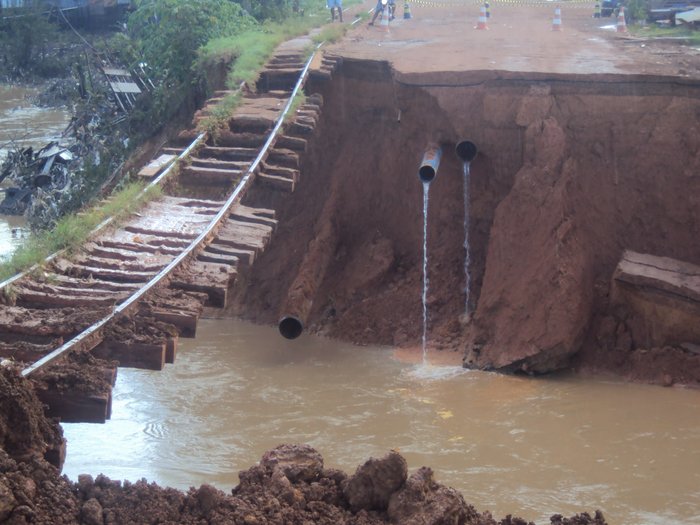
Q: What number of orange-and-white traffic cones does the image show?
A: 4